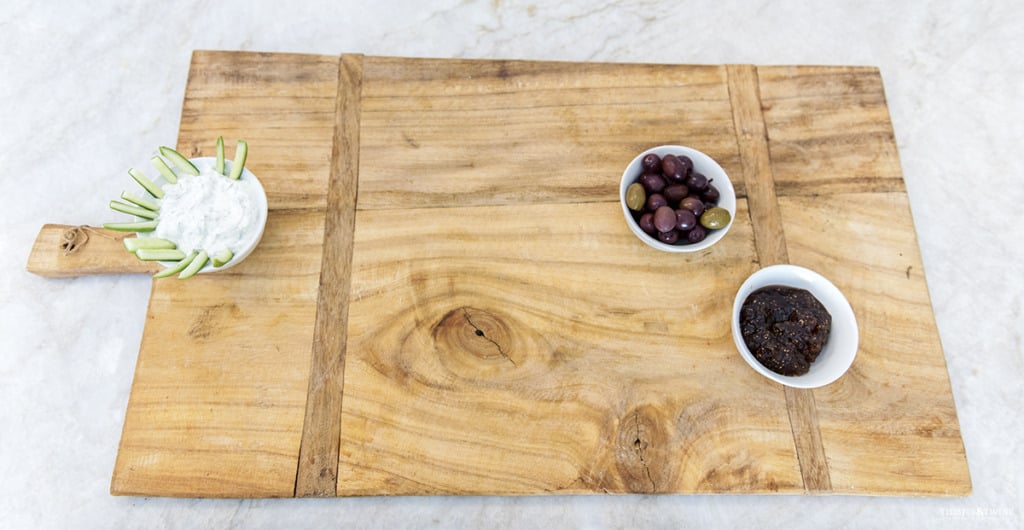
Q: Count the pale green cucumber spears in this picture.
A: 13